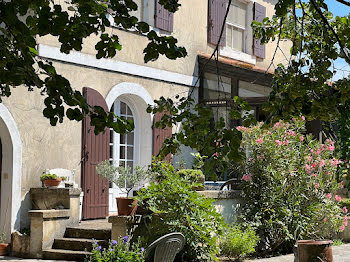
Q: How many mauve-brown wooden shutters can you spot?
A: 5